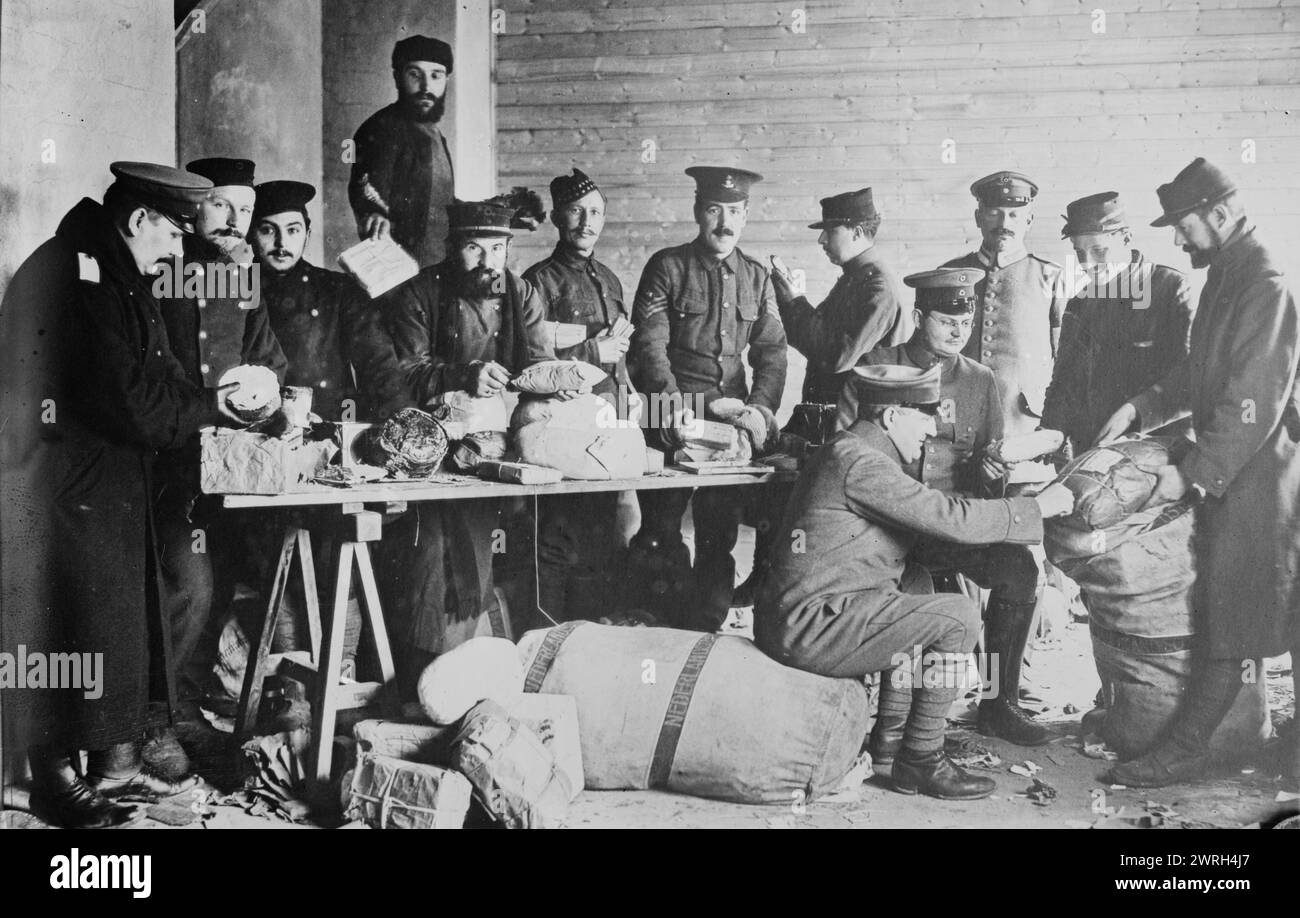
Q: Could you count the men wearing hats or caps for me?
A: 13